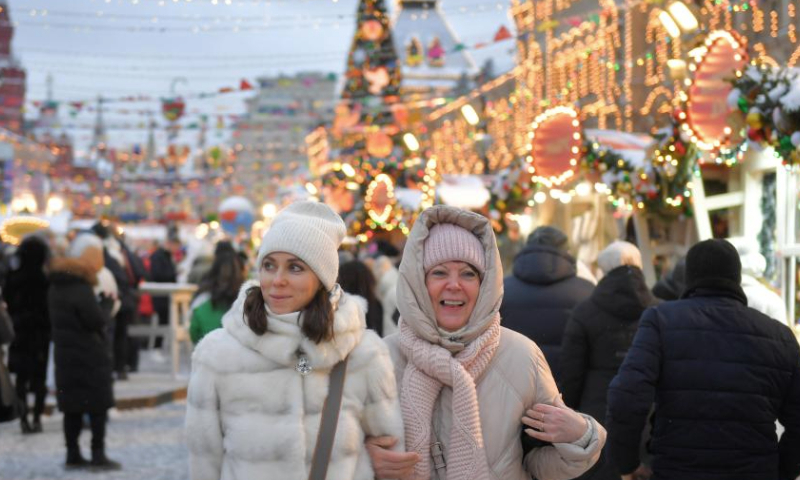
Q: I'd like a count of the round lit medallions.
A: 3